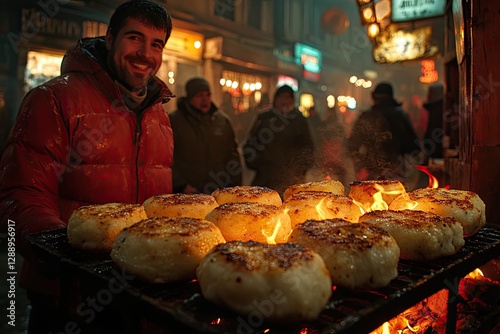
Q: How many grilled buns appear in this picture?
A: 12